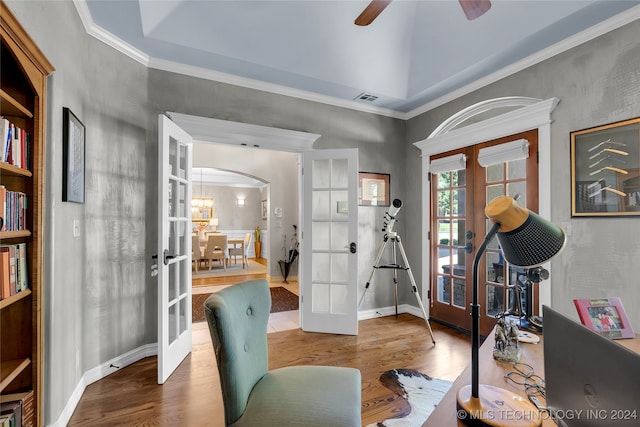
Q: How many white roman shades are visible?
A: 2